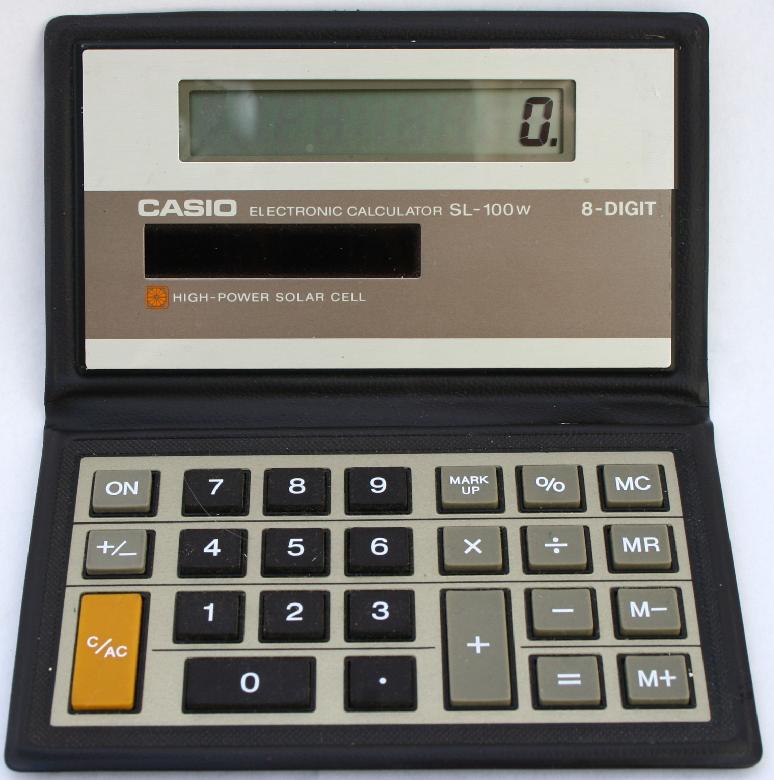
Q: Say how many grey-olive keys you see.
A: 13